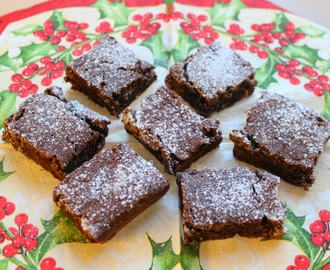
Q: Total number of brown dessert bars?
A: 7